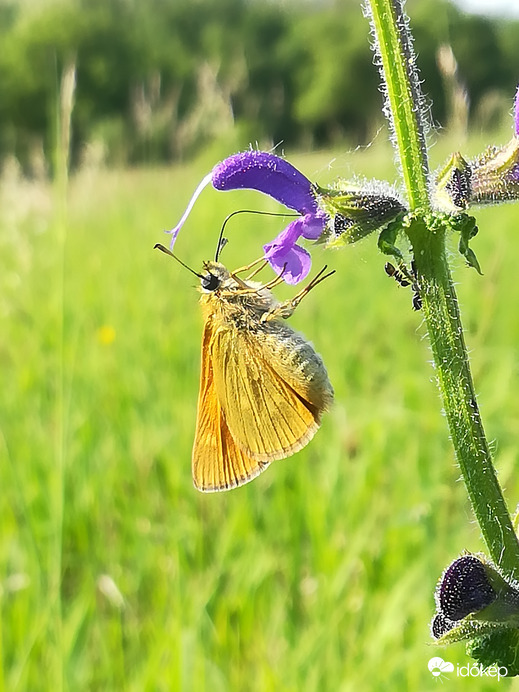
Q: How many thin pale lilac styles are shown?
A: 1